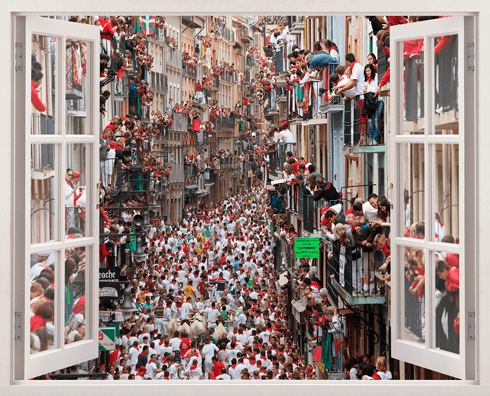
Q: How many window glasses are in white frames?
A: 12